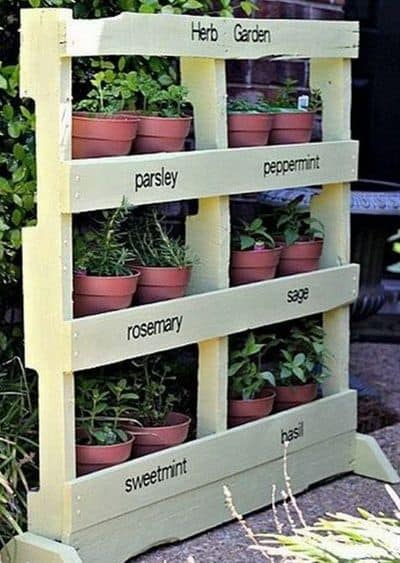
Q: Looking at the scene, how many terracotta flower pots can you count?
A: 12